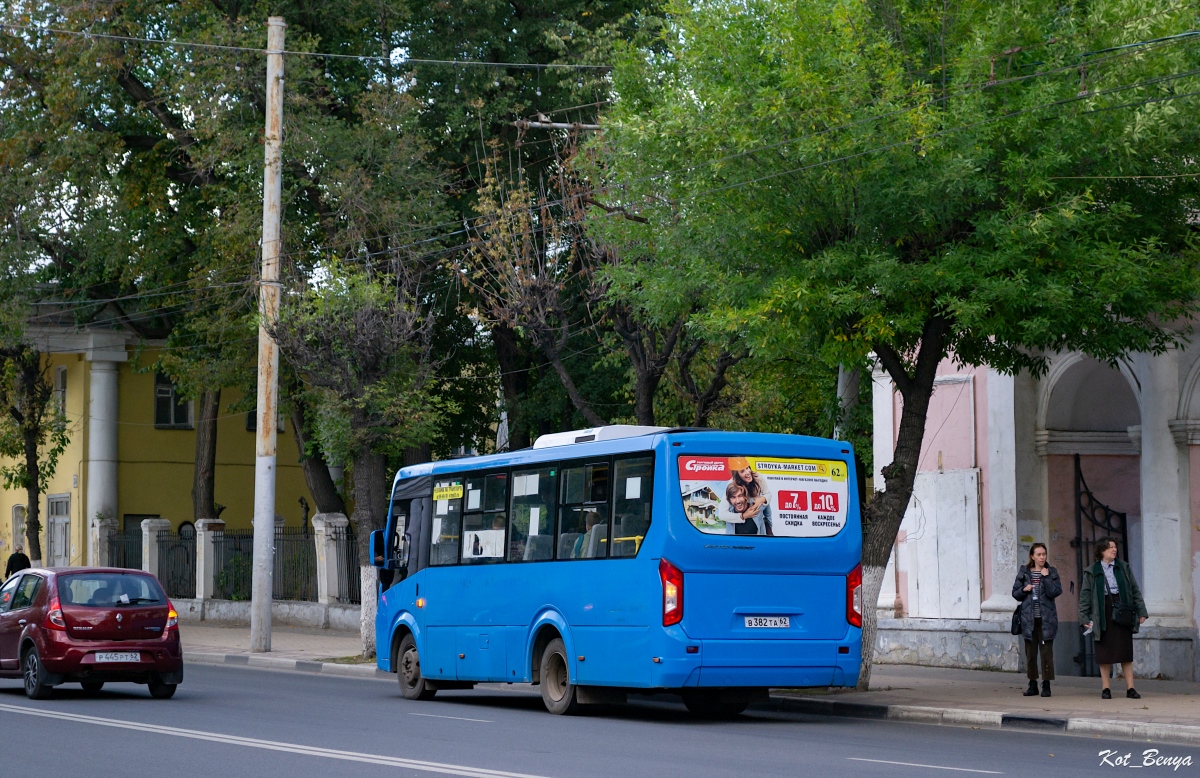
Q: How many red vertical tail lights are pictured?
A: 4